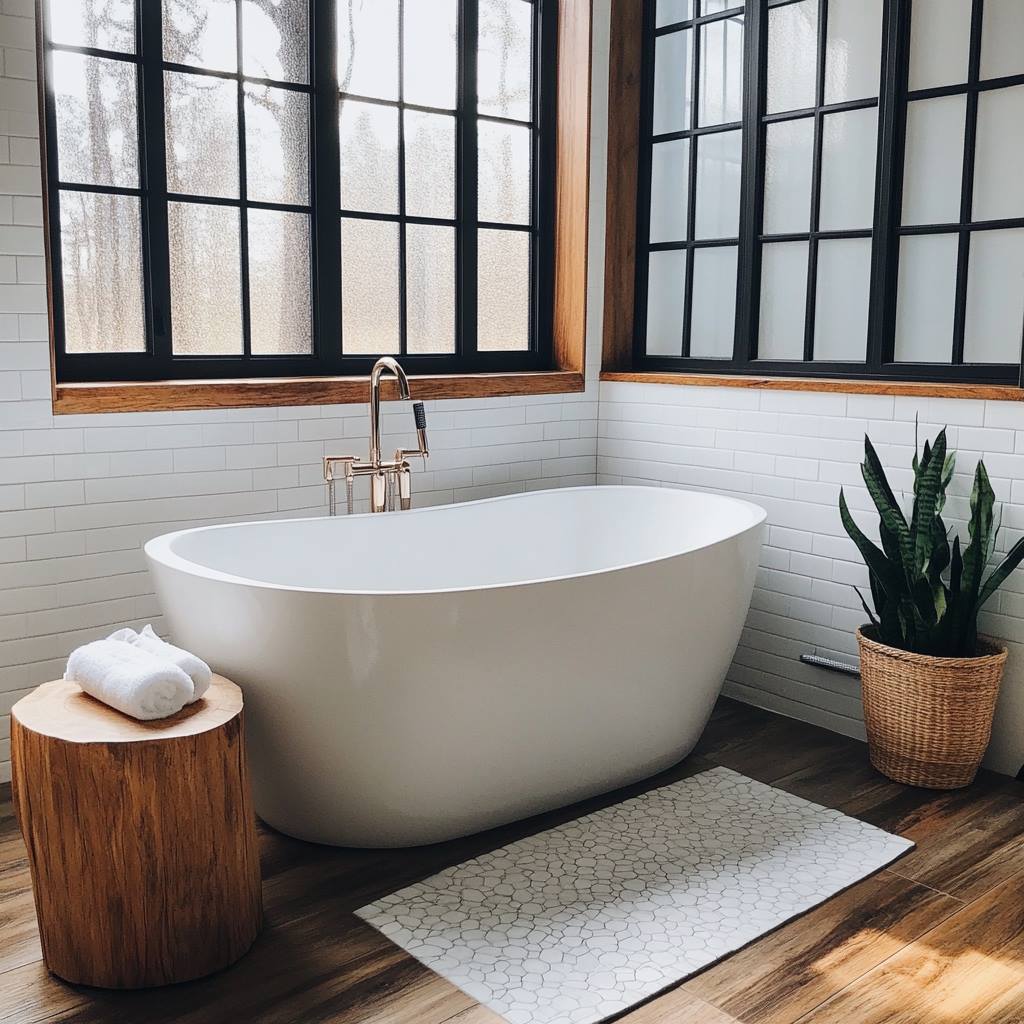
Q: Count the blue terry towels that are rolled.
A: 0